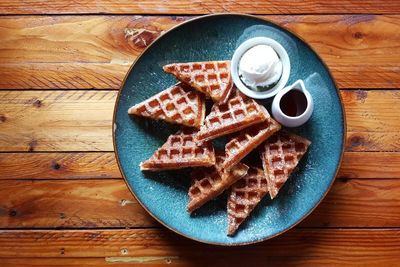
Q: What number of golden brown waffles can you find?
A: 8